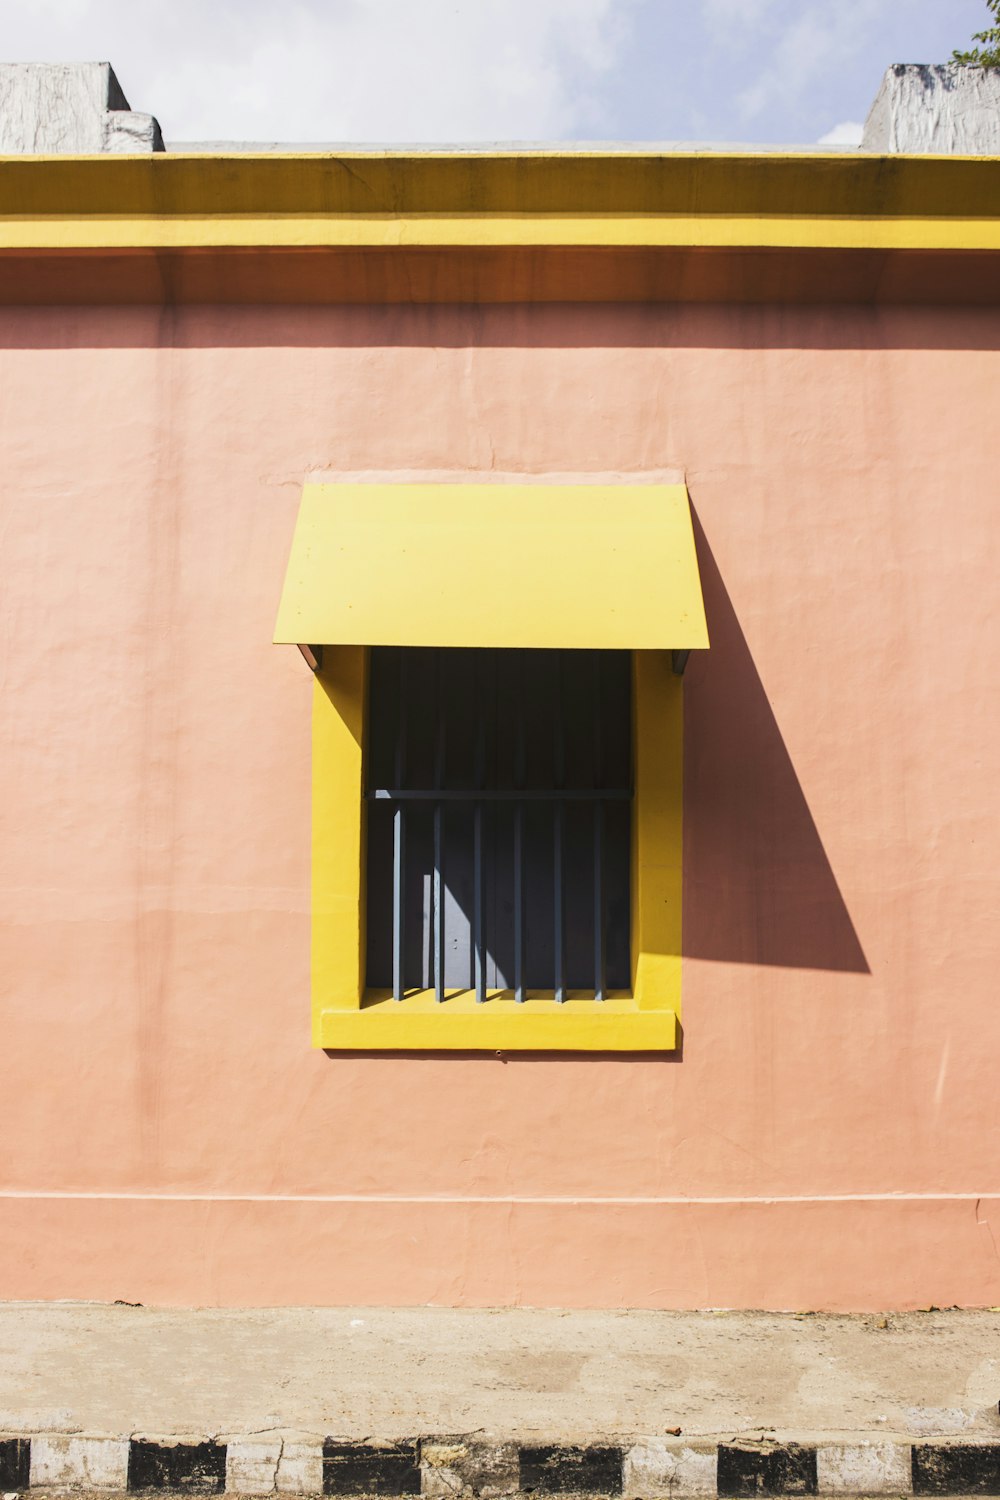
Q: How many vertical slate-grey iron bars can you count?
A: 6